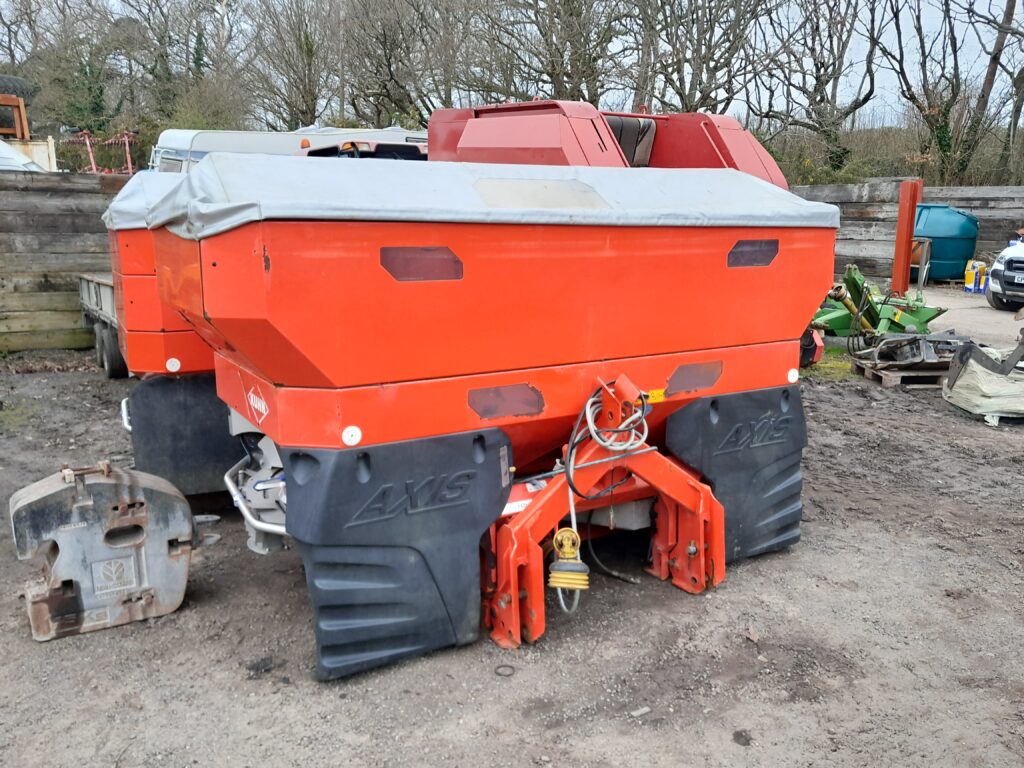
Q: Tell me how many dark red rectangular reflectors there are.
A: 4